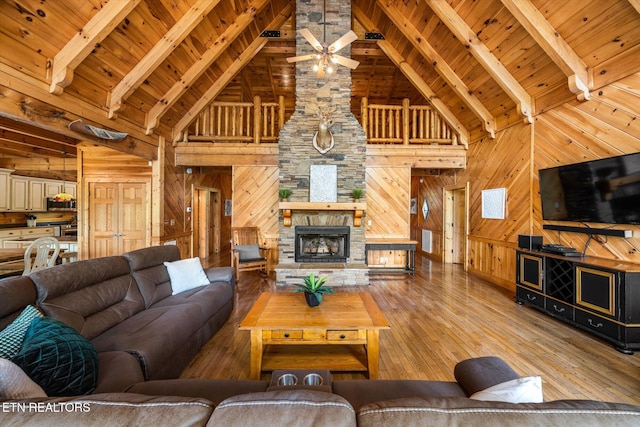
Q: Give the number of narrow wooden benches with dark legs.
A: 1